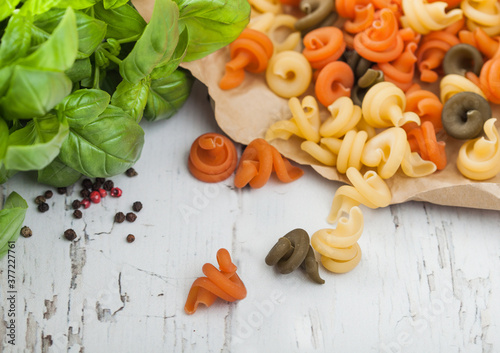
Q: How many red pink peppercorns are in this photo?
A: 4